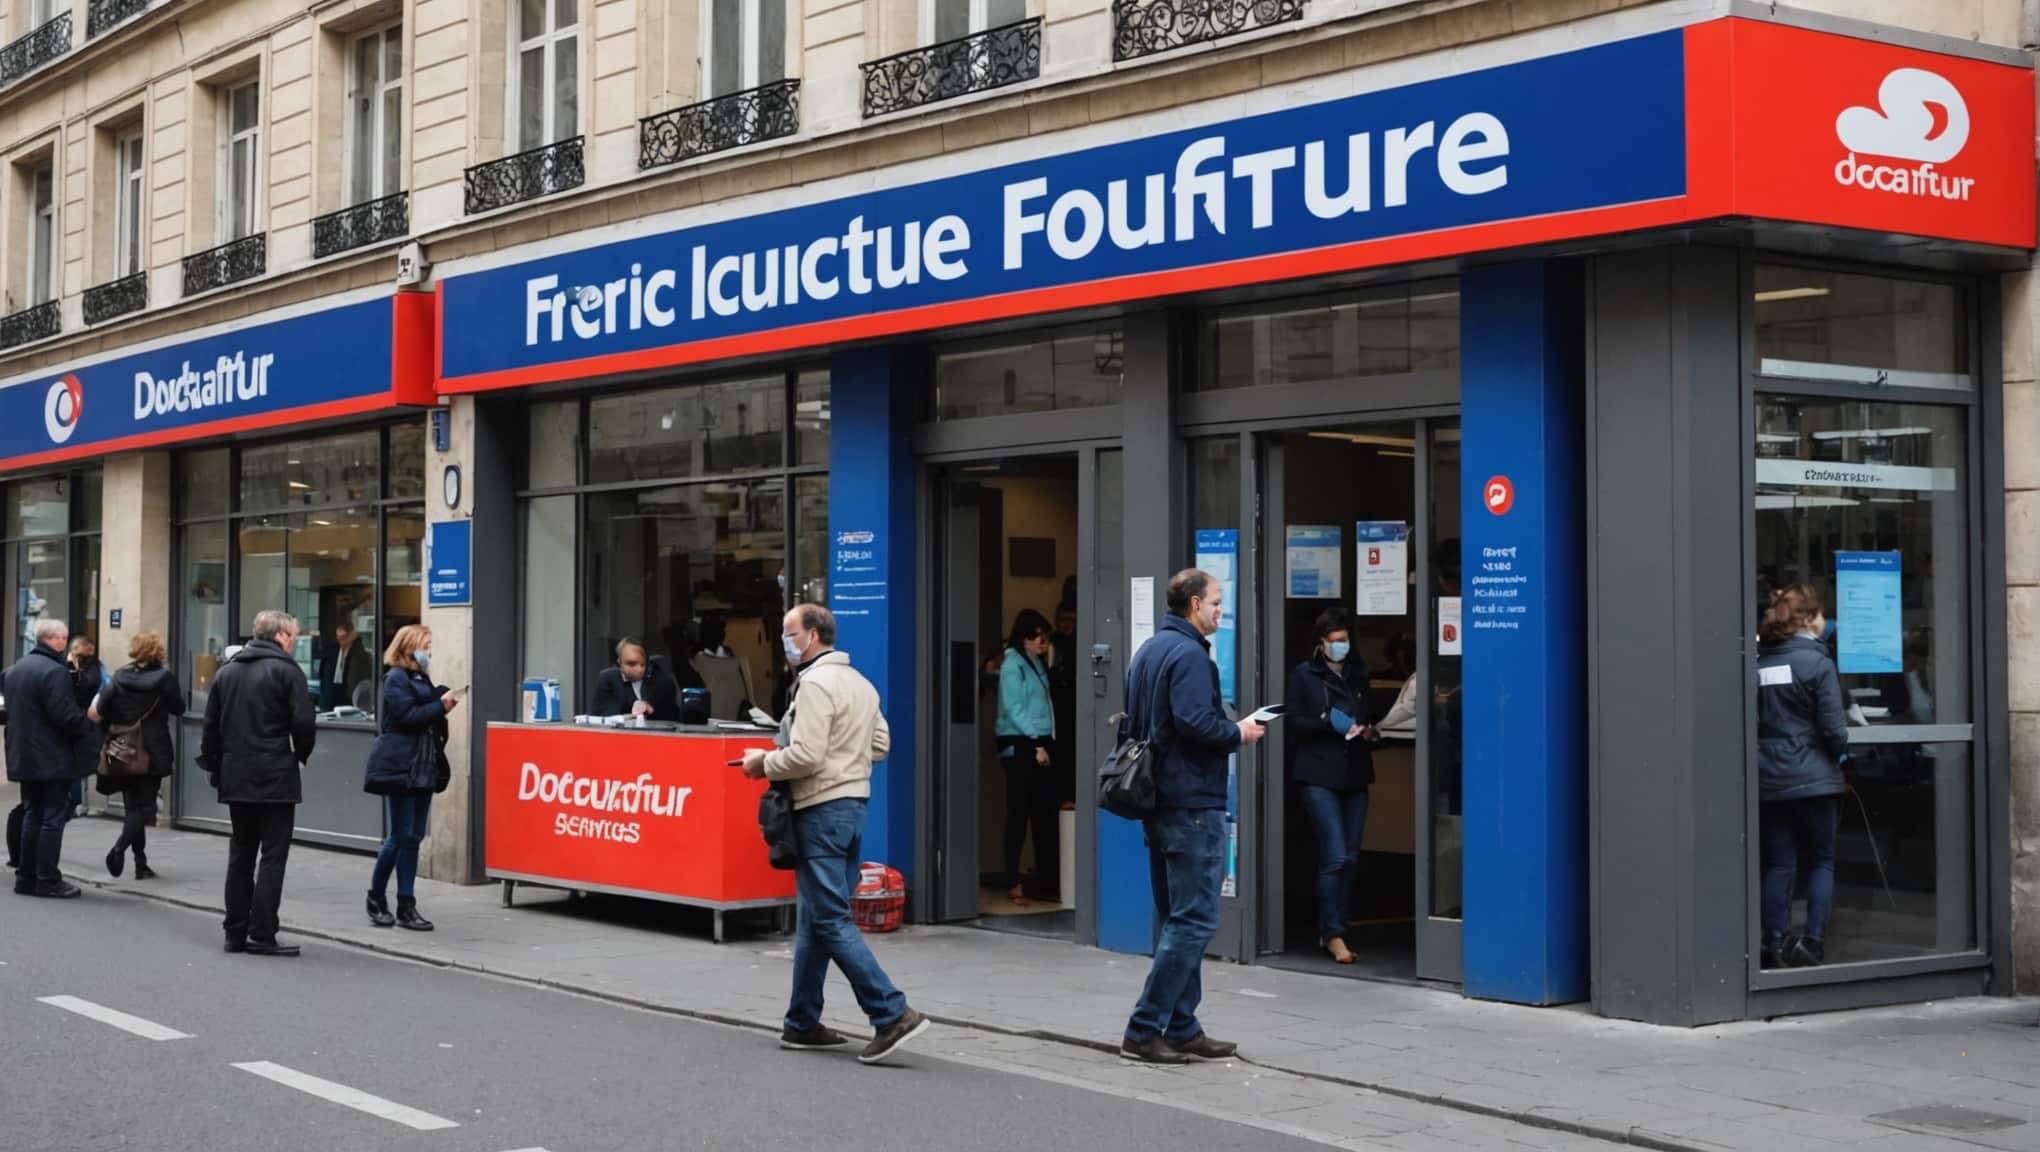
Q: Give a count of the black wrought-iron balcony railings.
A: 10